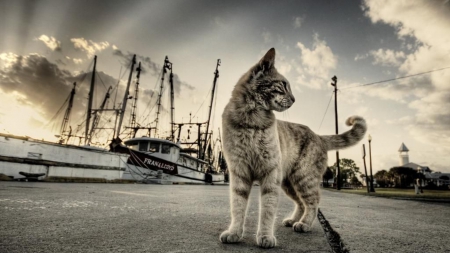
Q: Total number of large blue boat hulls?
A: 0